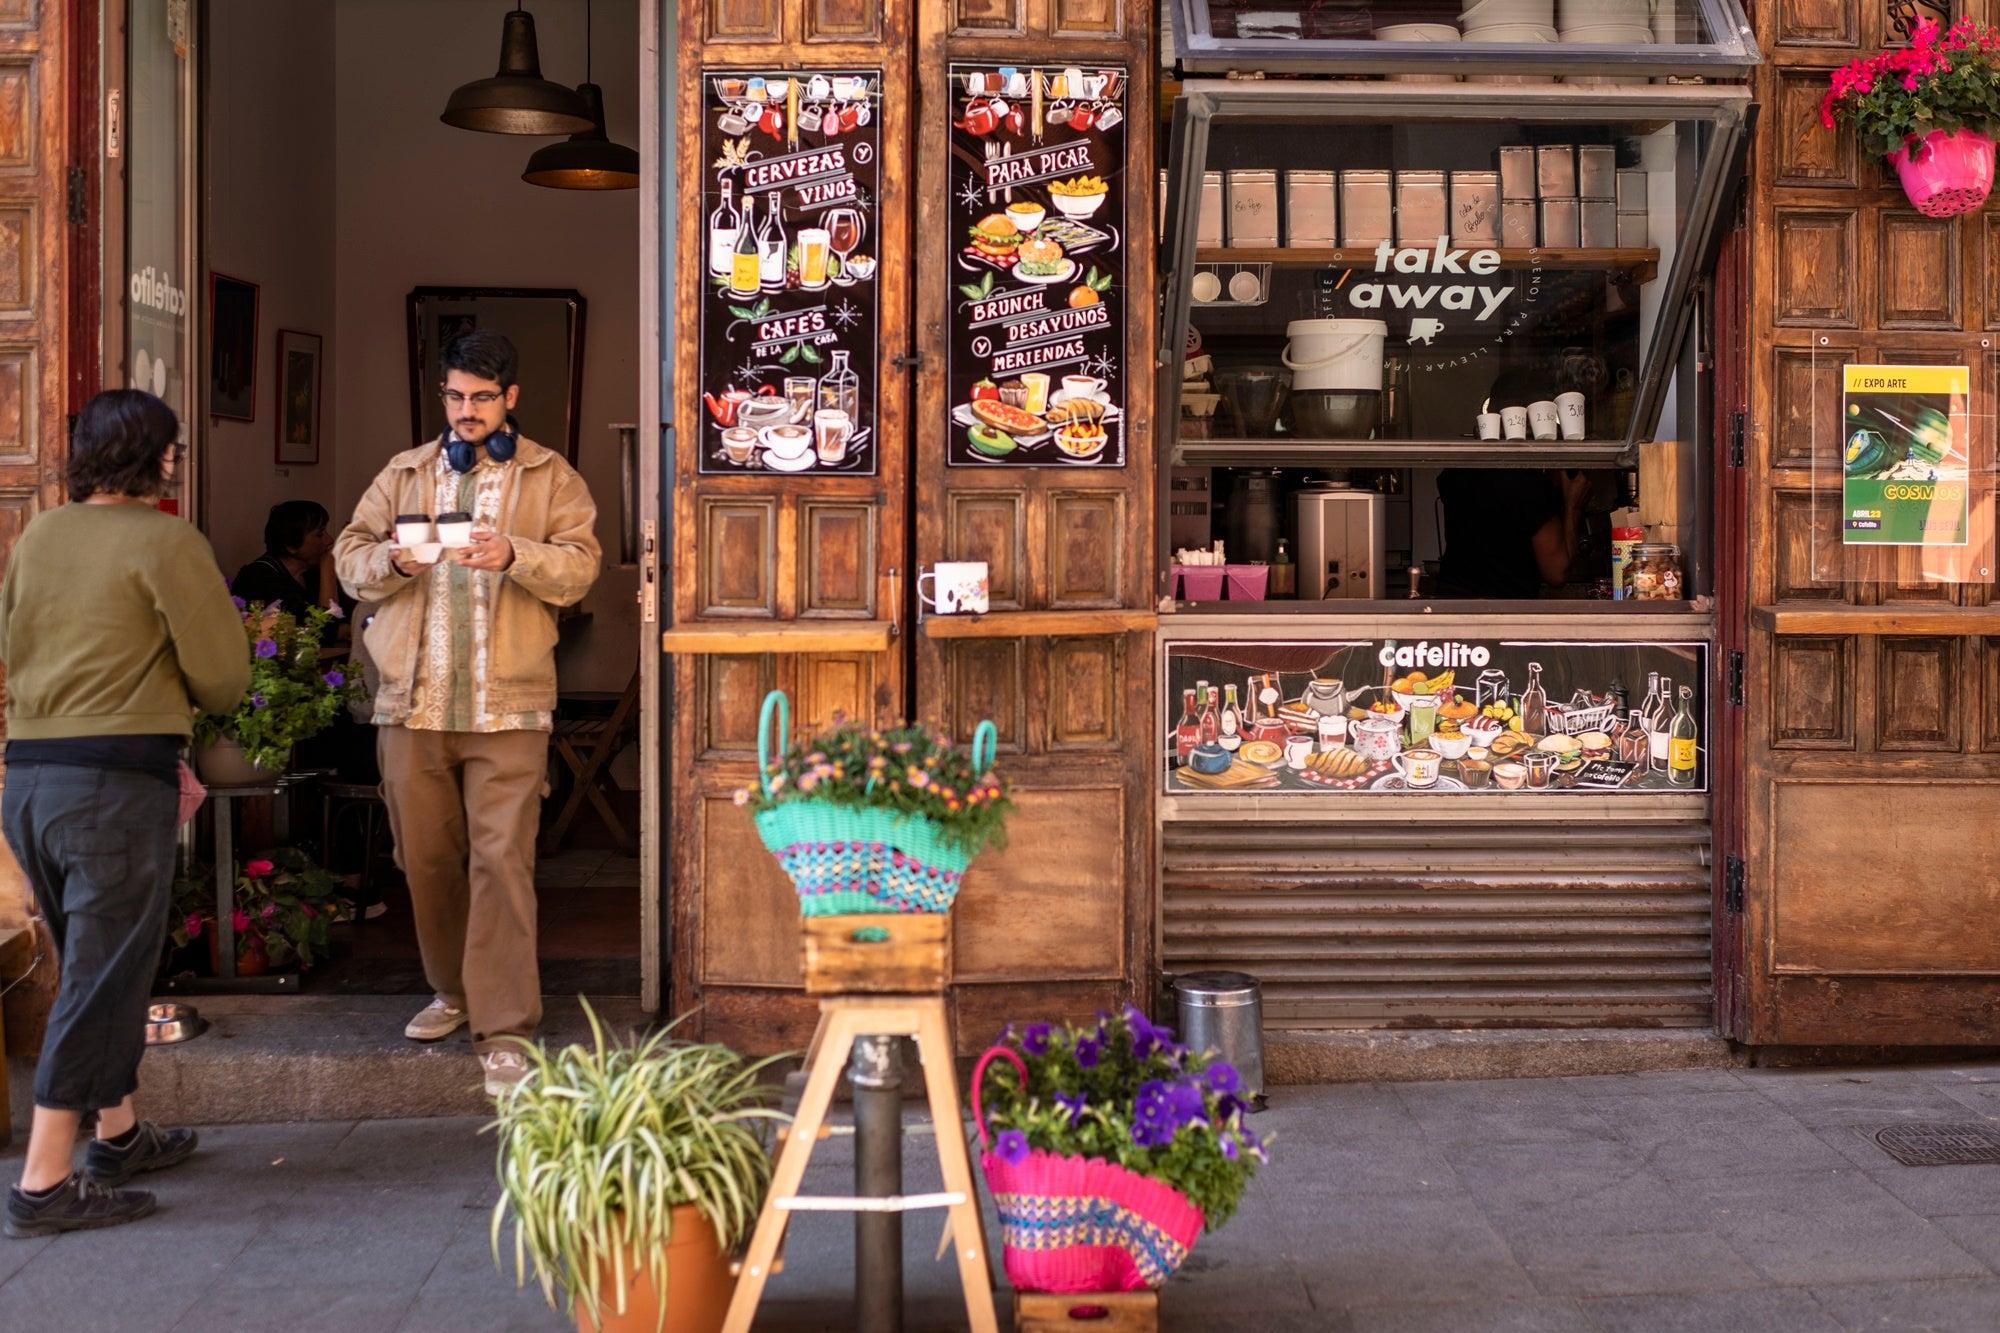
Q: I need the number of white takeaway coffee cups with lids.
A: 2